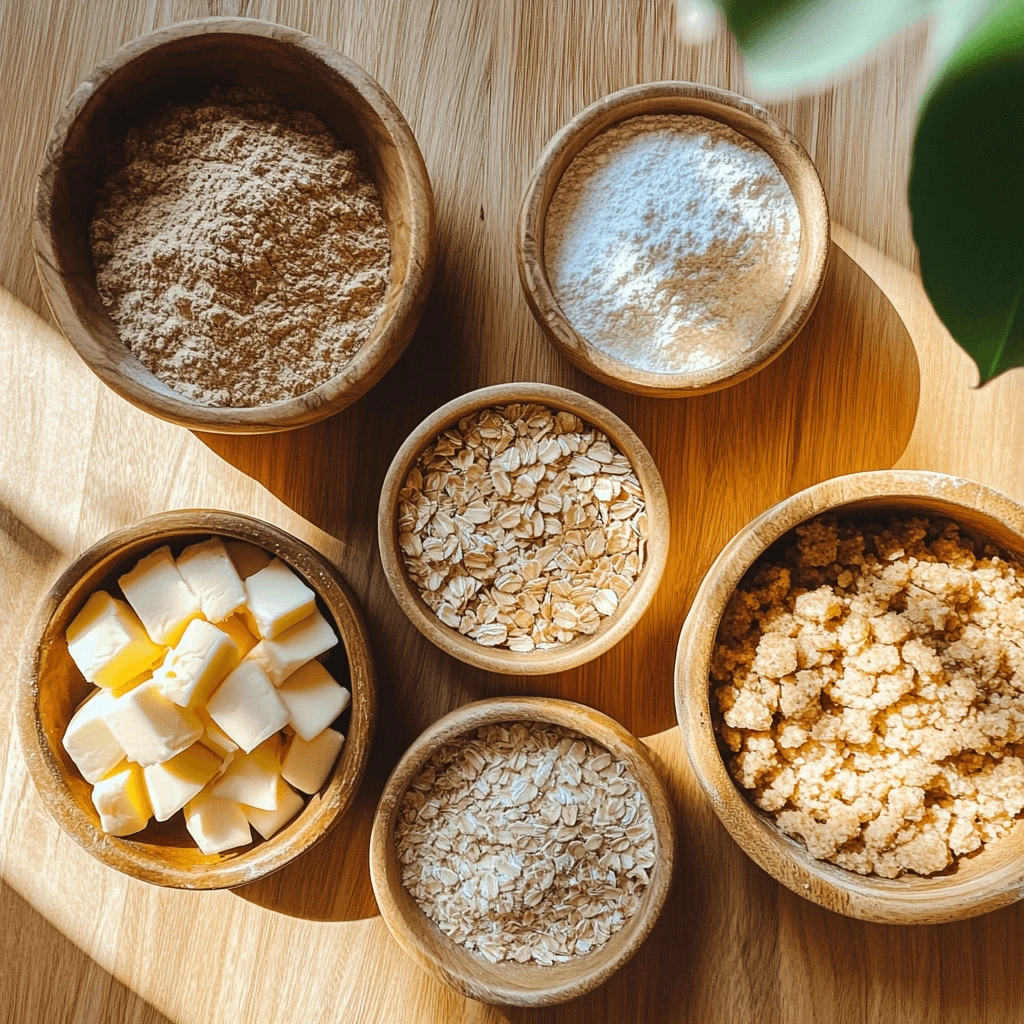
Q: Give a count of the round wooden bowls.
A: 6